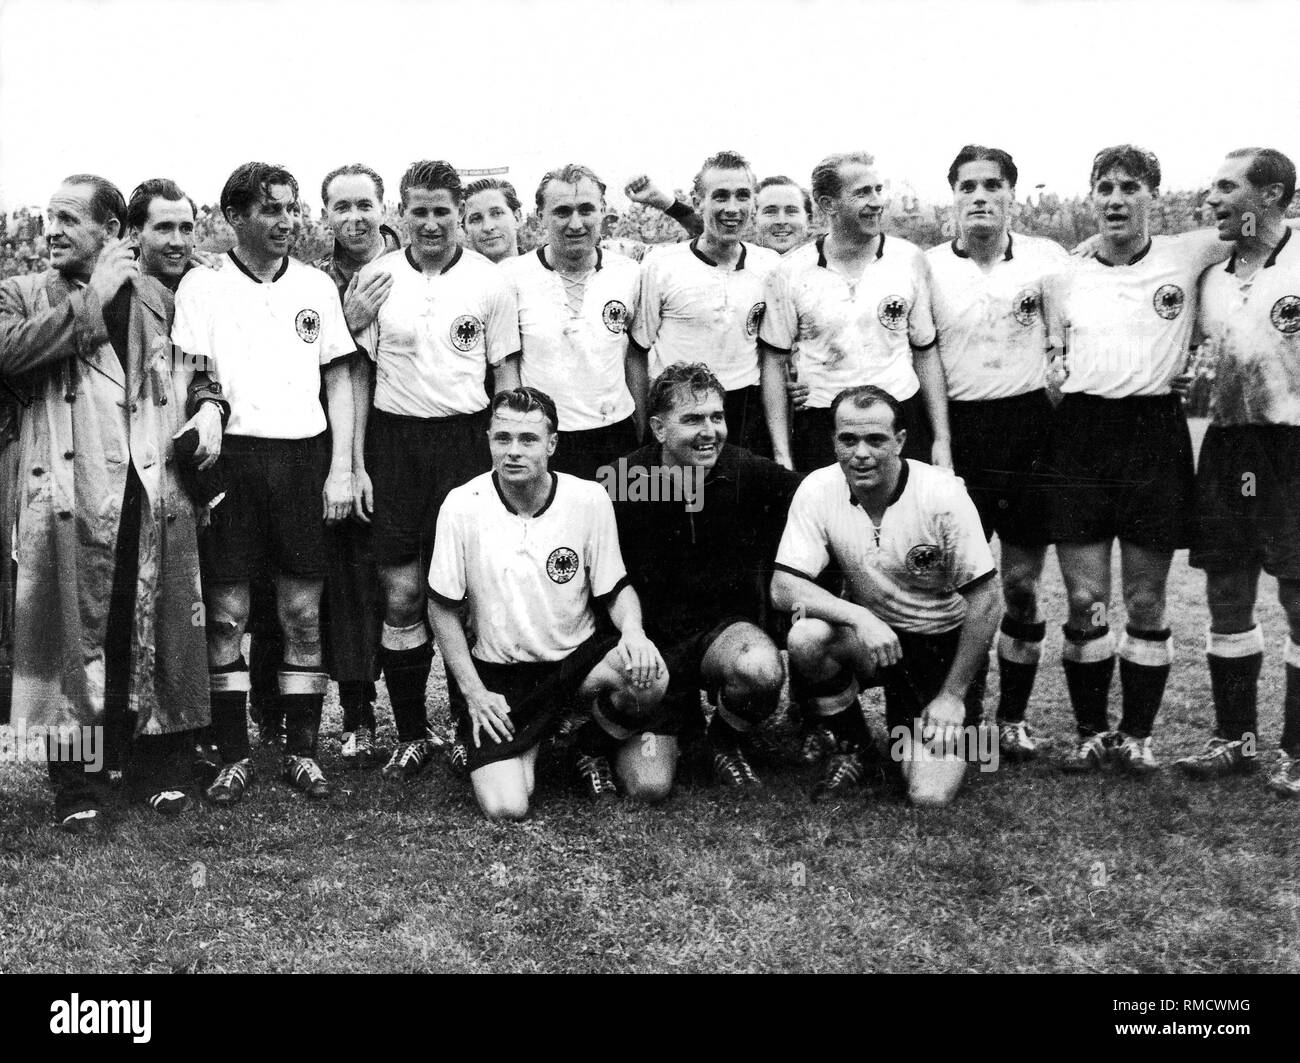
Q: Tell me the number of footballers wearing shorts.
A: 11